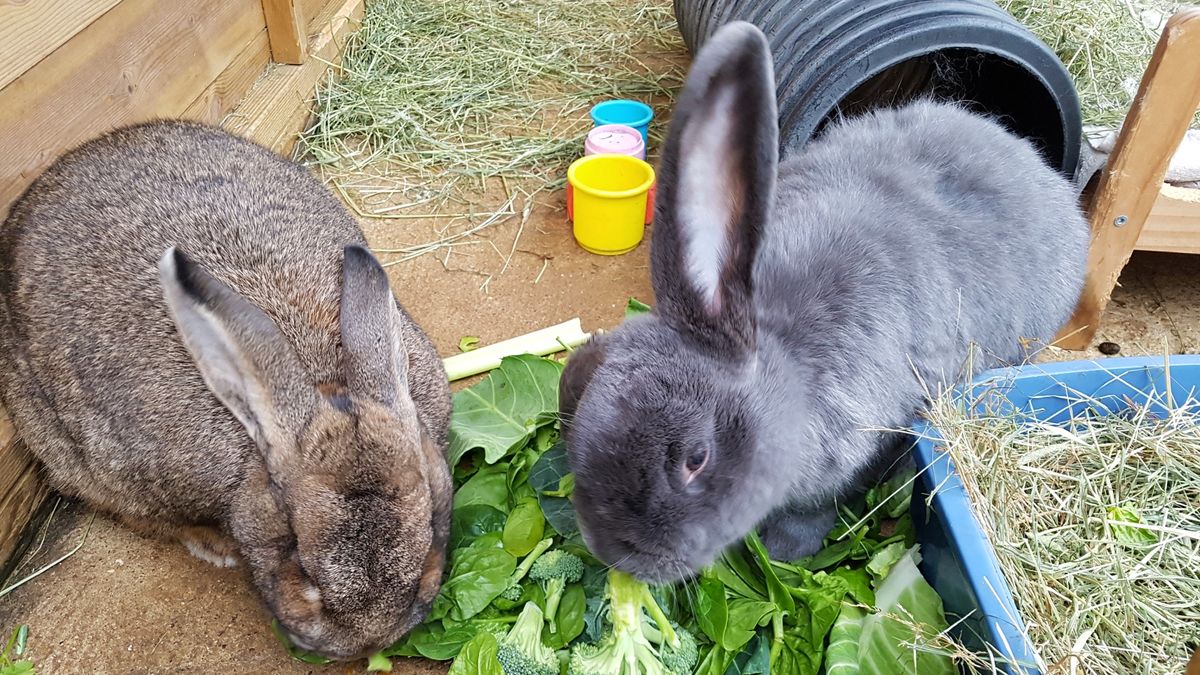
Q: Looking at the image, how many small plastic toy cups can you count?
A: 4